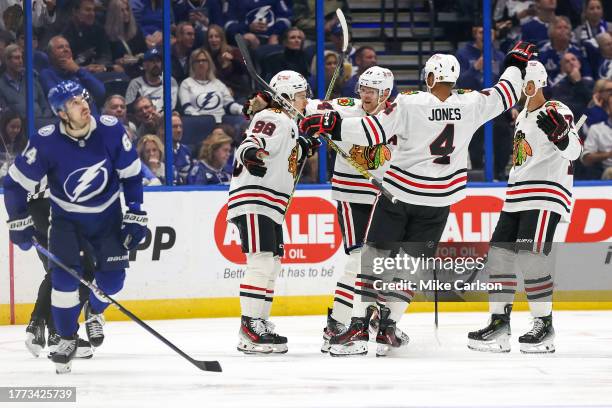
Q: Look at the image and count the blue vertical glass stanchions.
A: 4